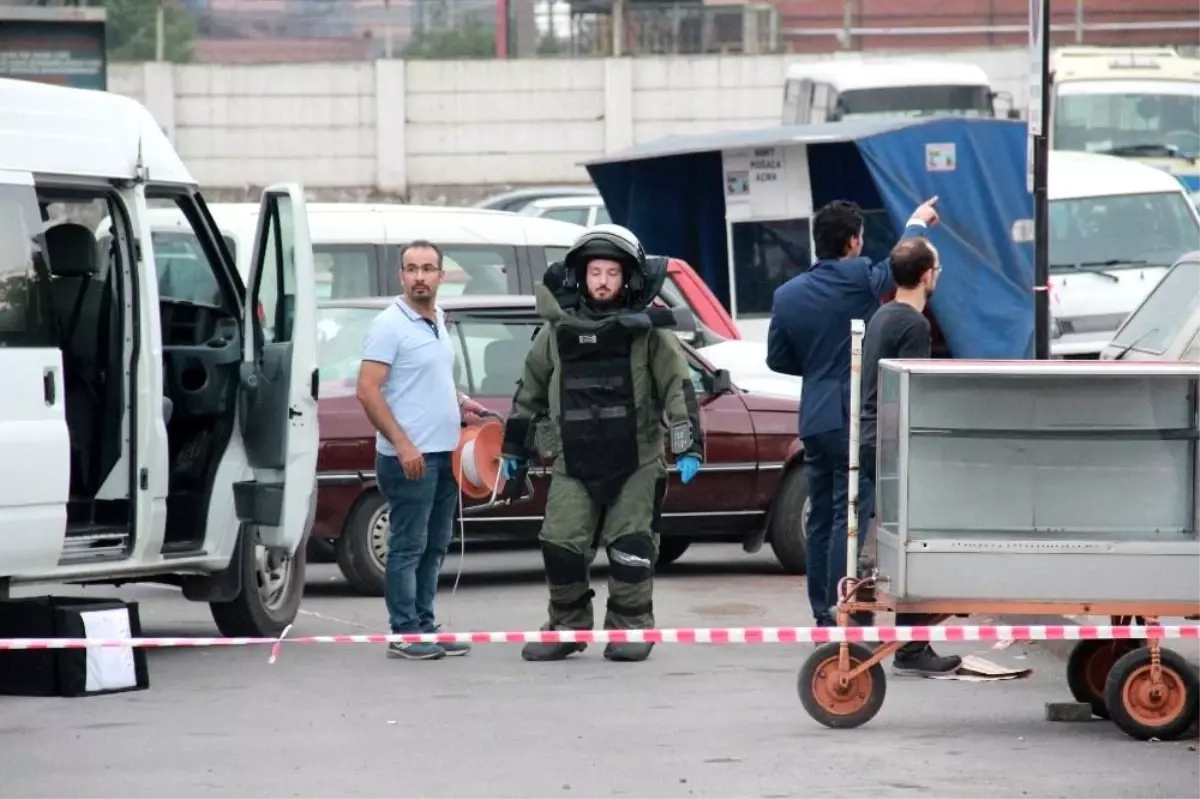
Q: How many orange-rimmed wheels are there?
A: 3